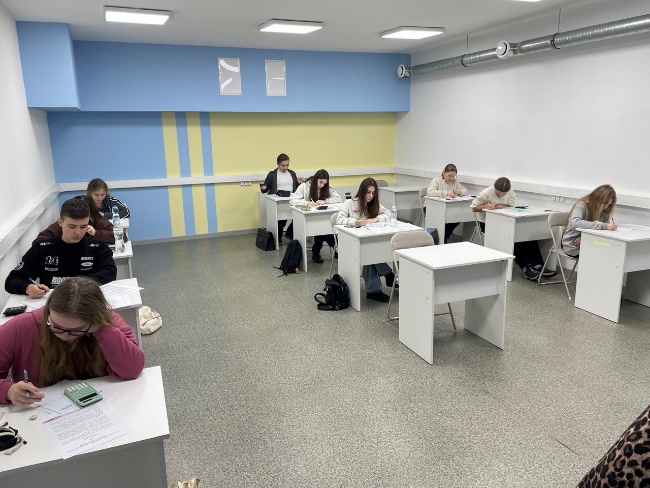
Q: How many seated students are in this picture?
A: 10